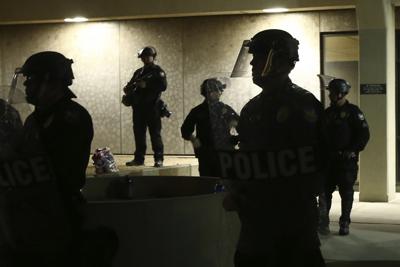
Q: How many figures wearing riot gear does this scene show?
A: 5